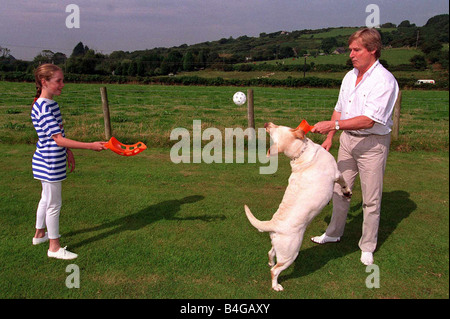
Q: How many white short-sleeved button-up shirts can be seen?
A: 1